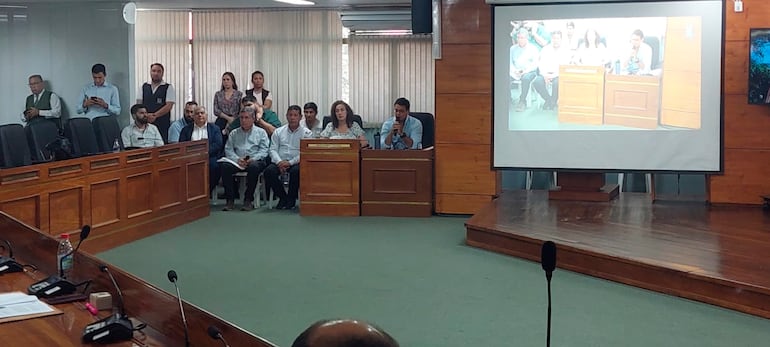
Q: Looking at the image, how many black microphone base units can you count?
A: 3